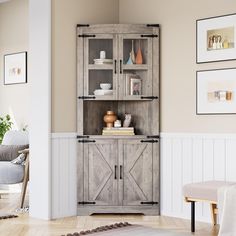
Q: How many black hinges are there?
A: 8